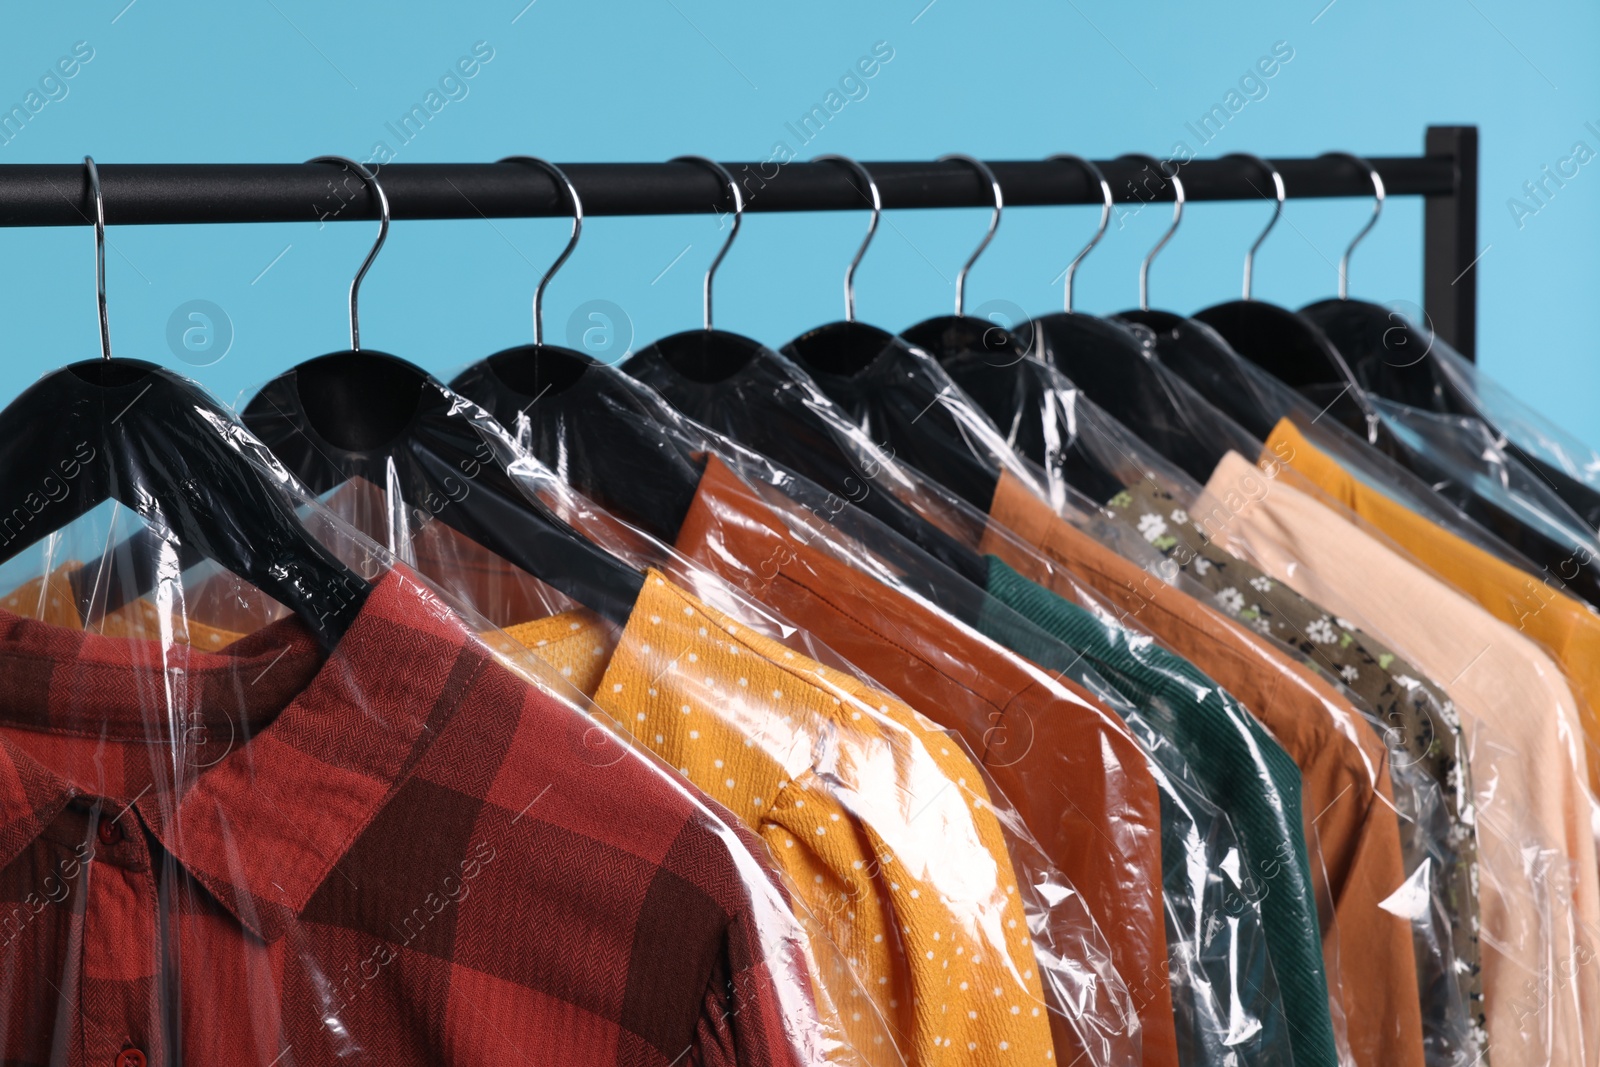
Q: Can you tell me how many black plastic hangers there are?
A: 10